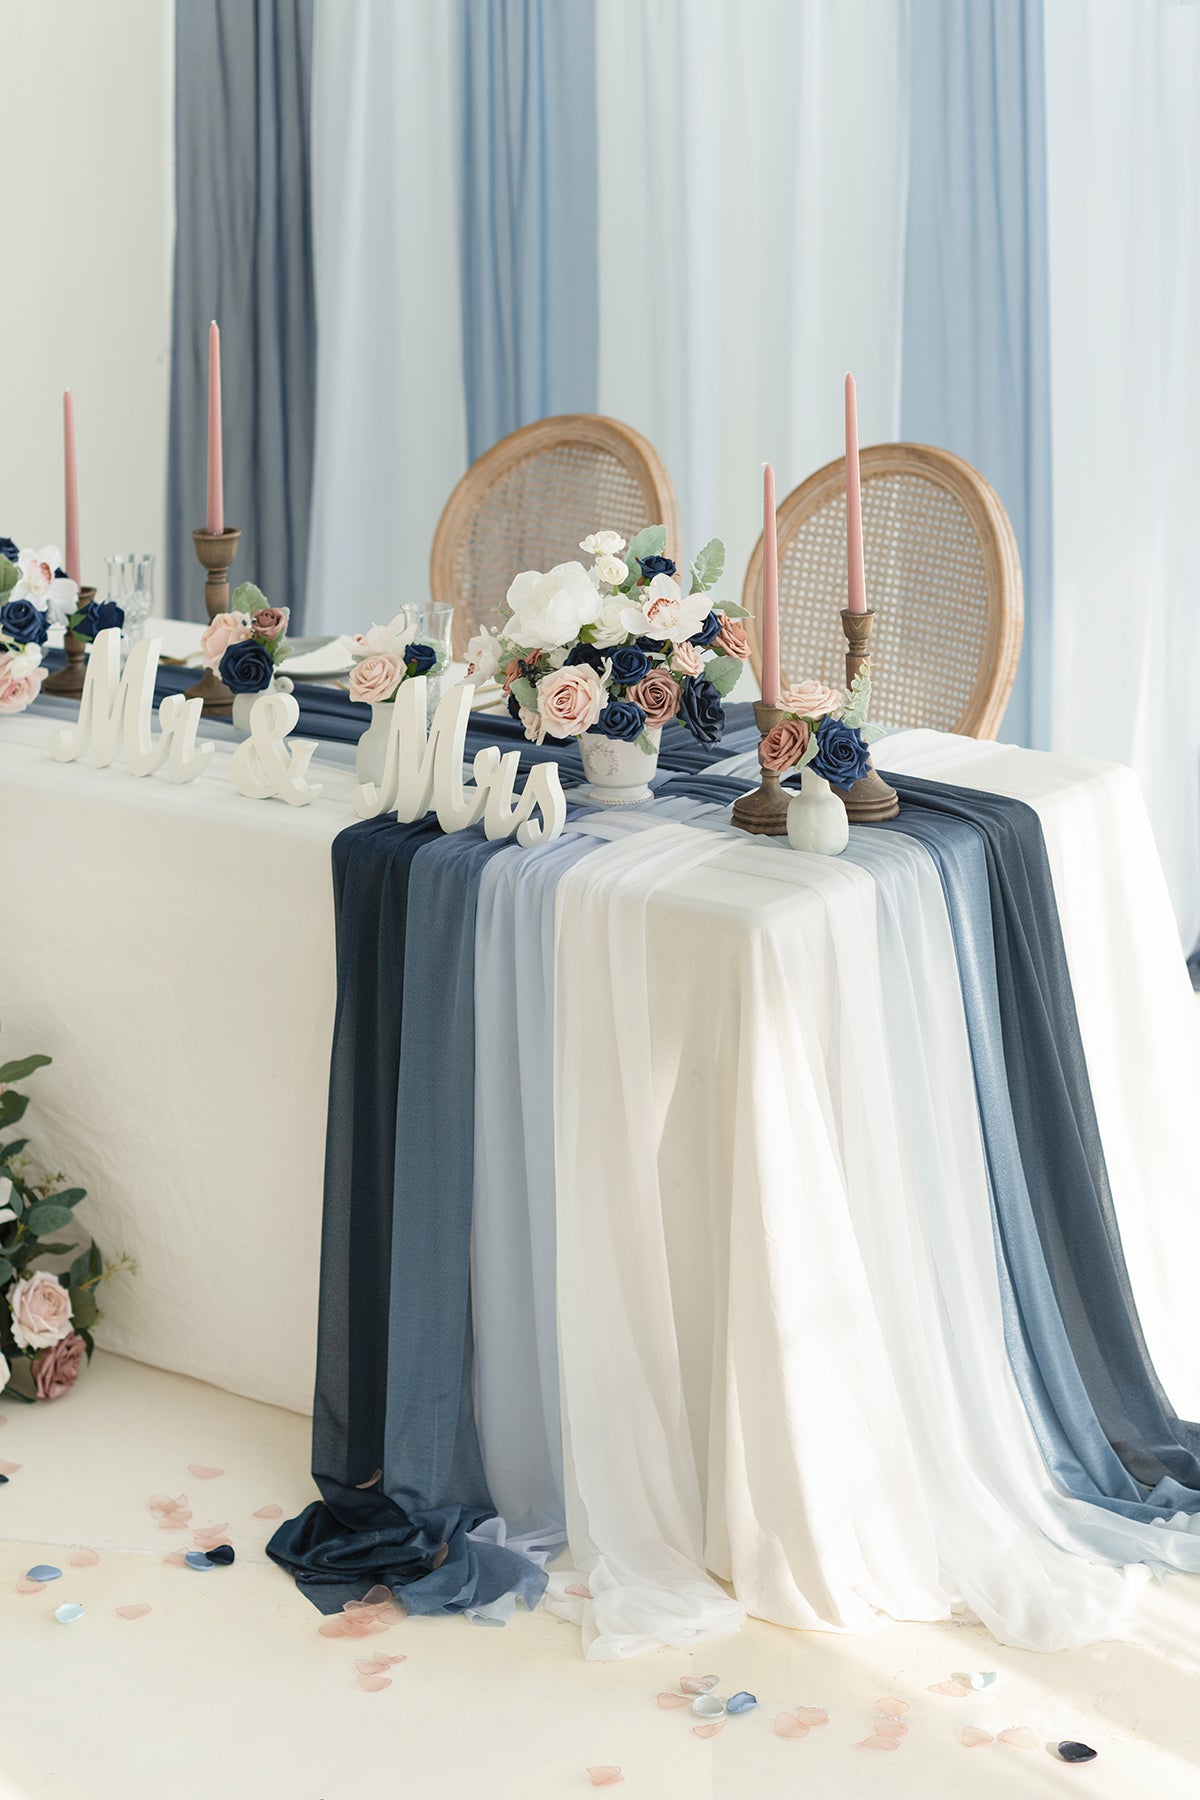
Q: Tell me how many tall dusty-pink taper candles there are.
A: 4